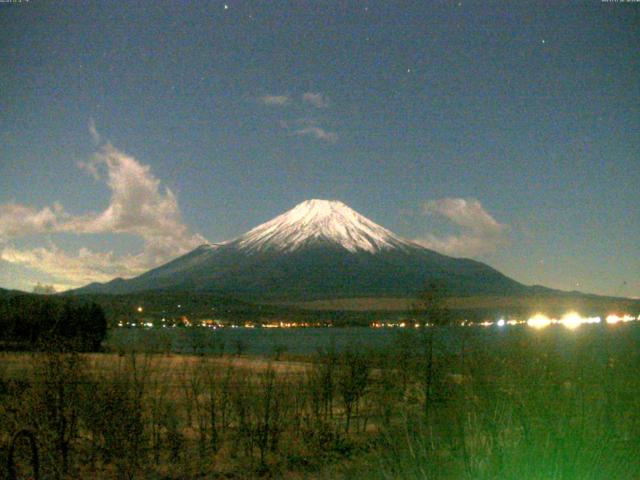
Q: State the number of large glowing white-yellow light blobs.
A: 2